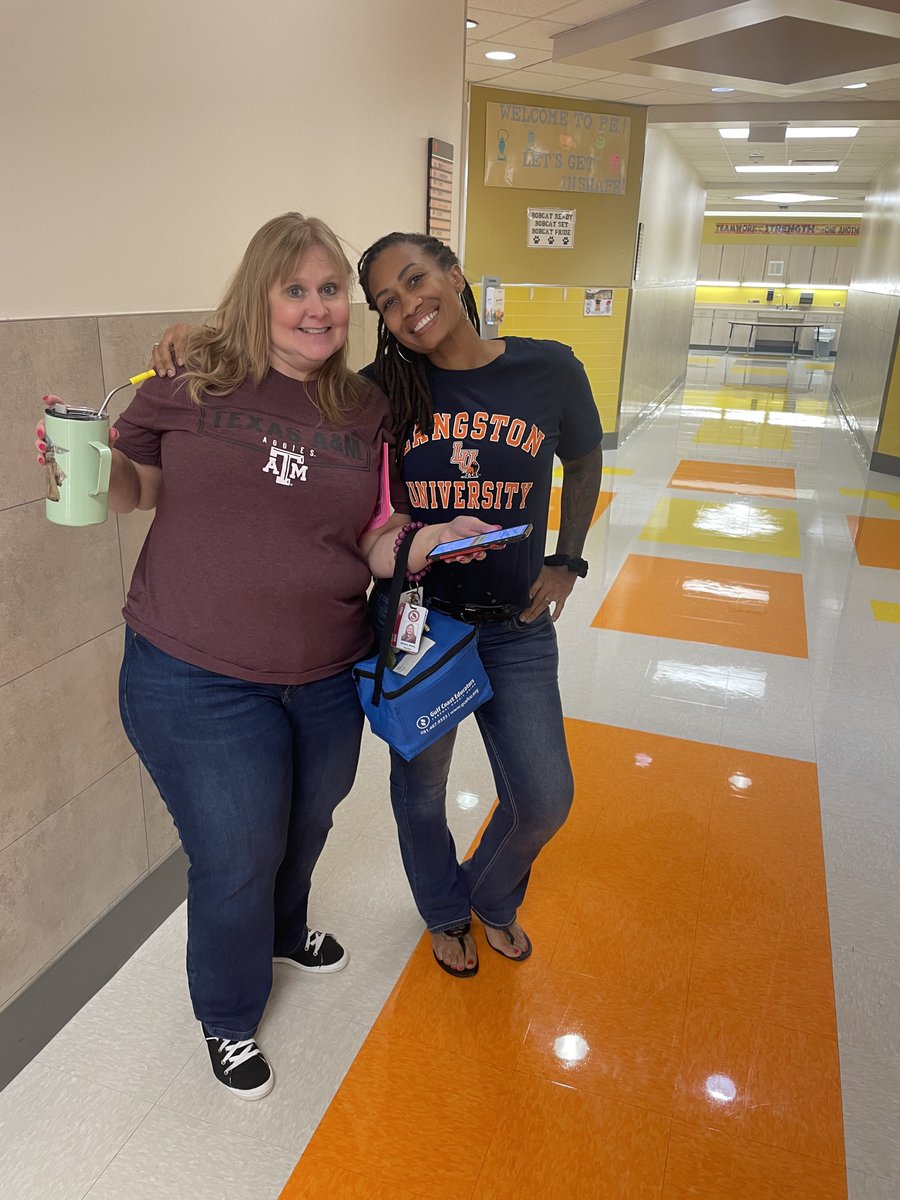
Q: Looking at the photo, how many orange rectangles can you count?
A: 5